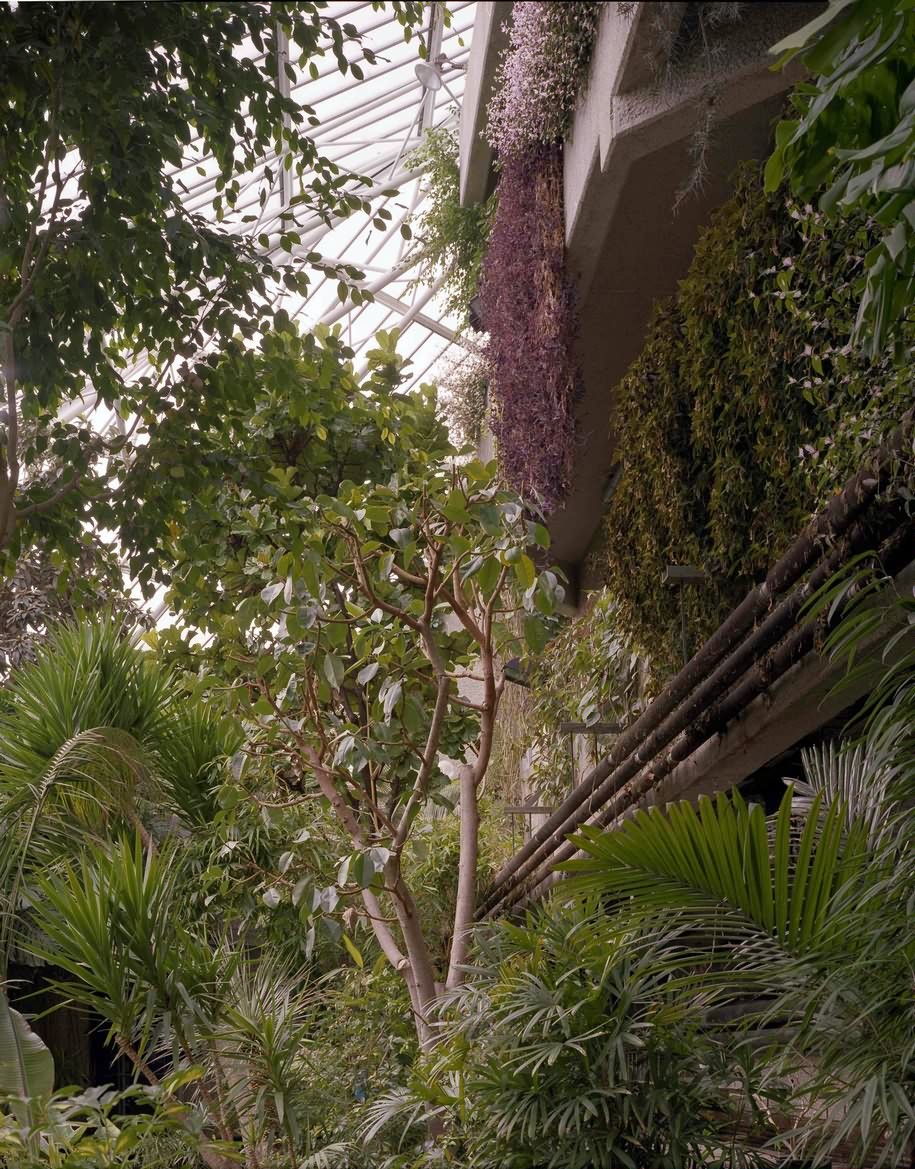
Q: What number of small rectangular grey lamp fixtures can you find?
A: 3